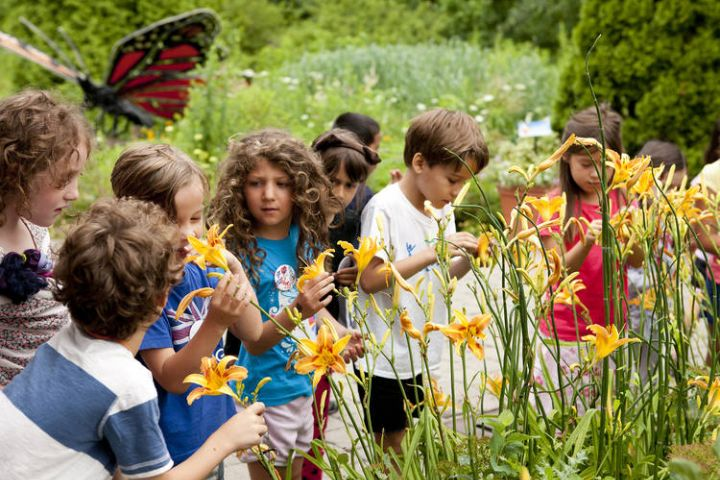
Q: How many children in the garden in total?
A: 10